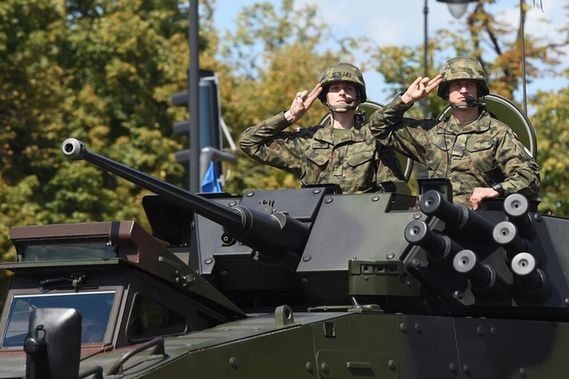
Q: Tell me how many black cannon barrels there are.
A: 7